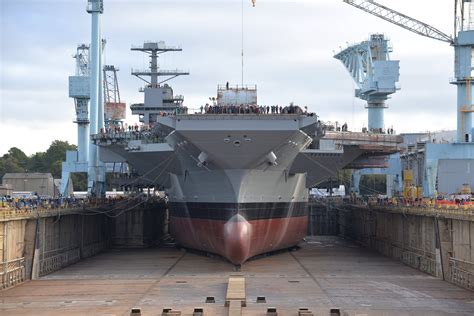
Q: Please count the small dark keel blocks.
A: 8